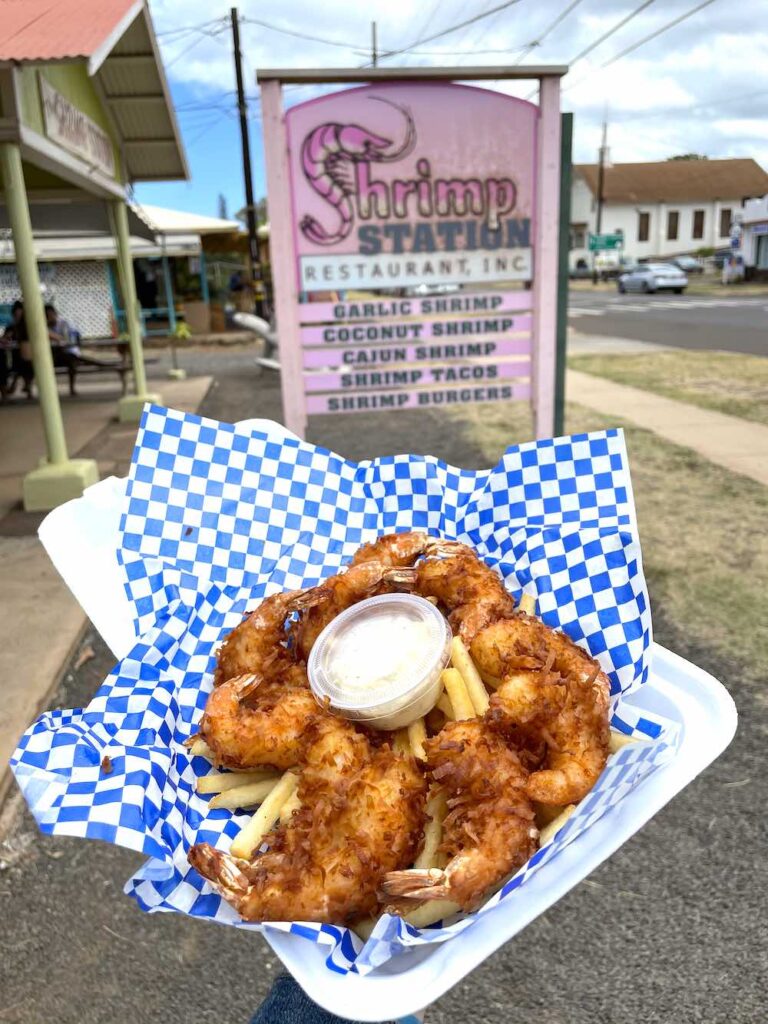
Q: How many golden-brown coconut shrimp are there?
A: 9